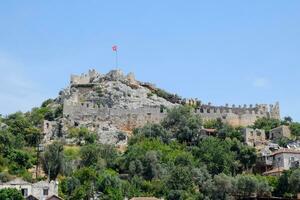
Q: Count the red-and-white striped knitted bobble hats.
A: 0